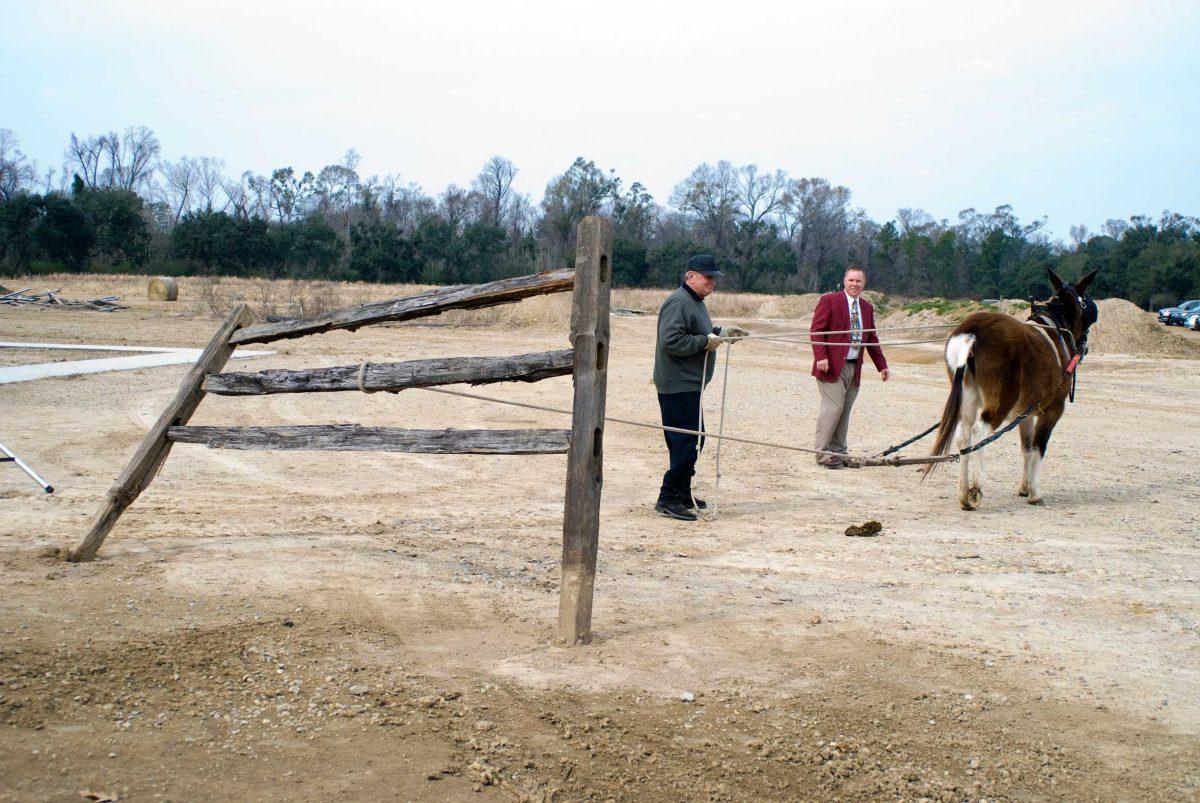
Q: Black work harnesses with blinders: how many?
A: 1